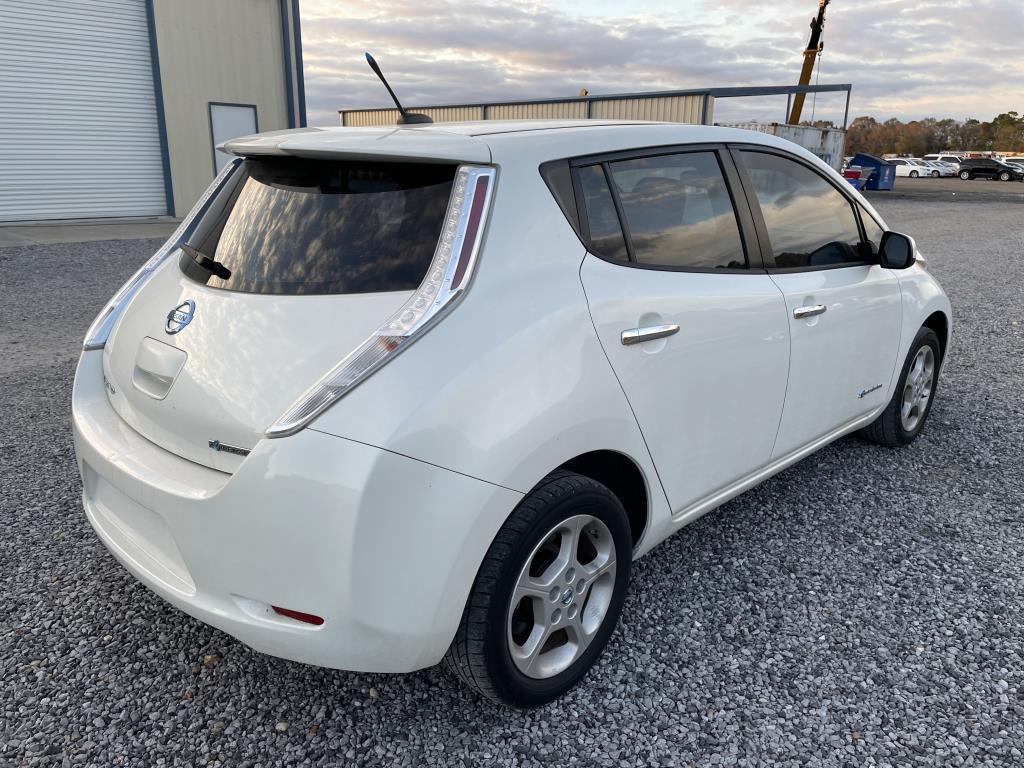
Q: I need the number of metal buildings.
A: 2